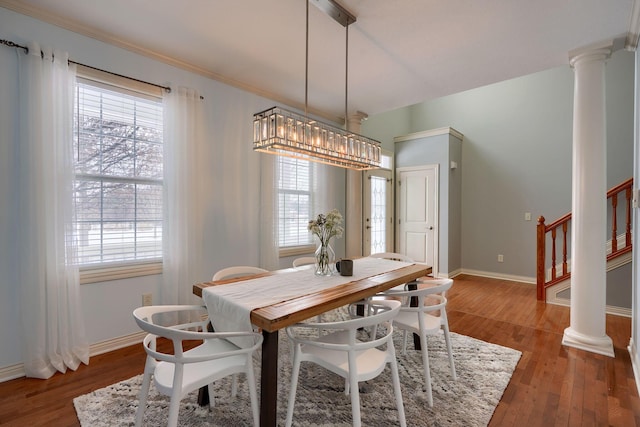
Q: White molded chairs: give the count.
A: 6